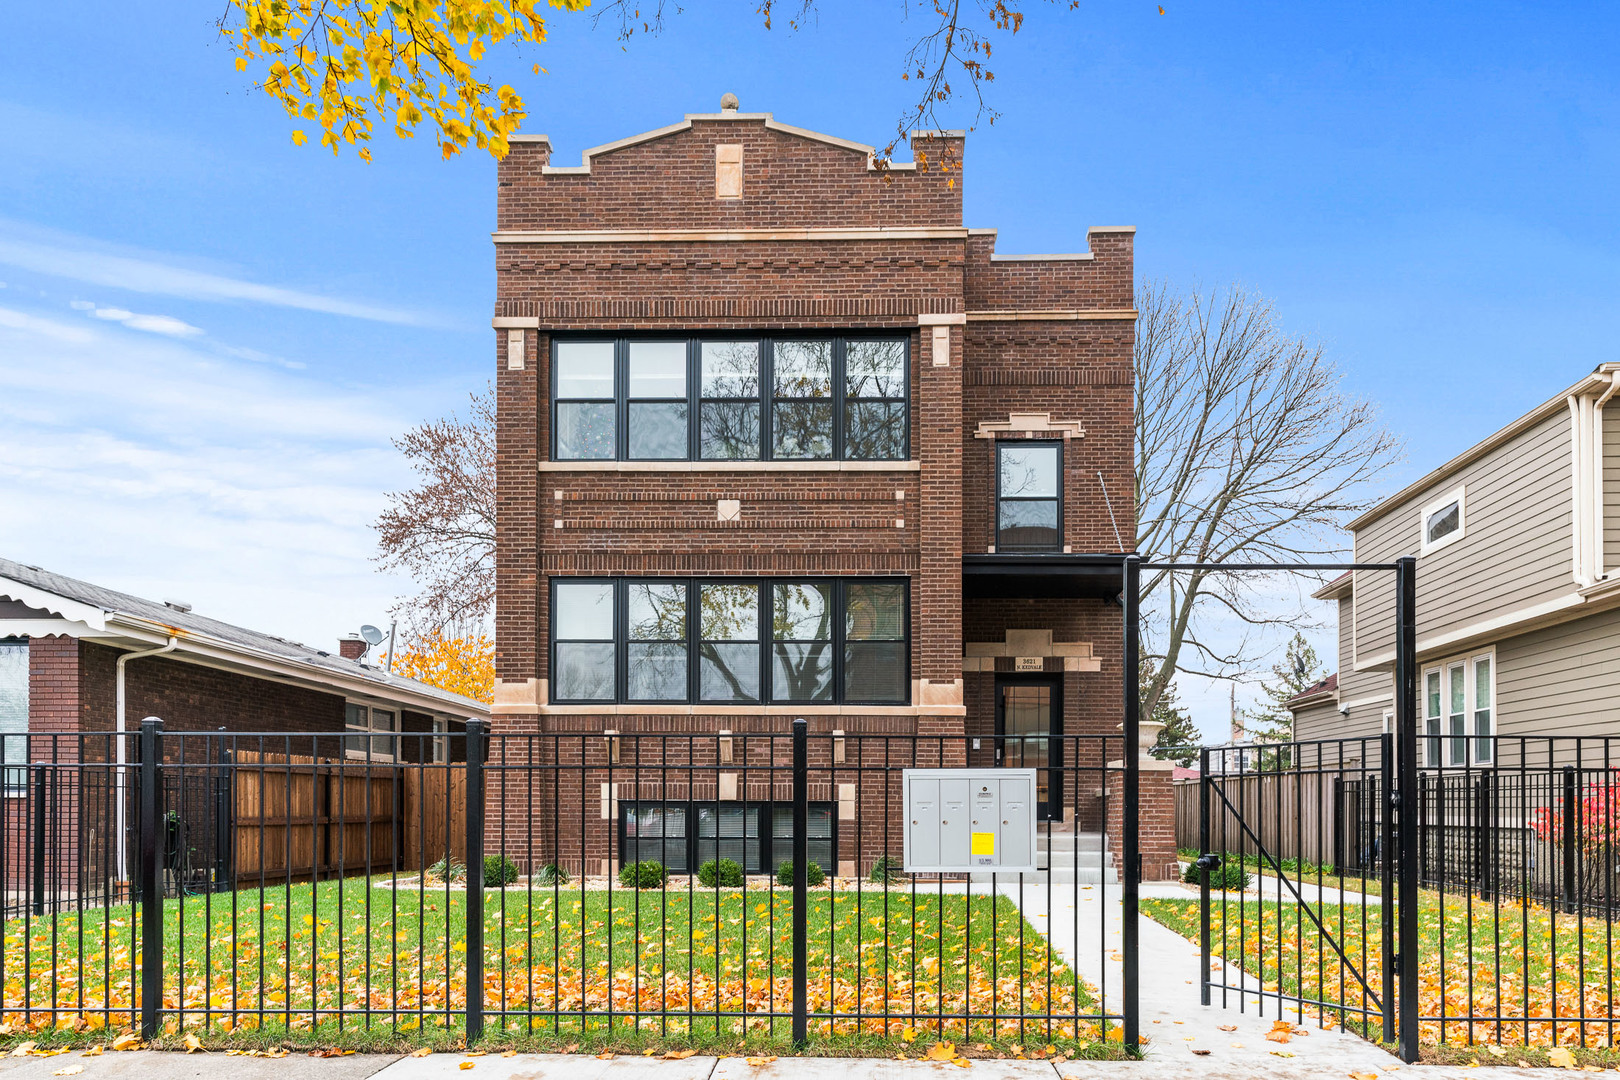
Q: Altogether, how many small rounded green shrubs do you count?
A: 5